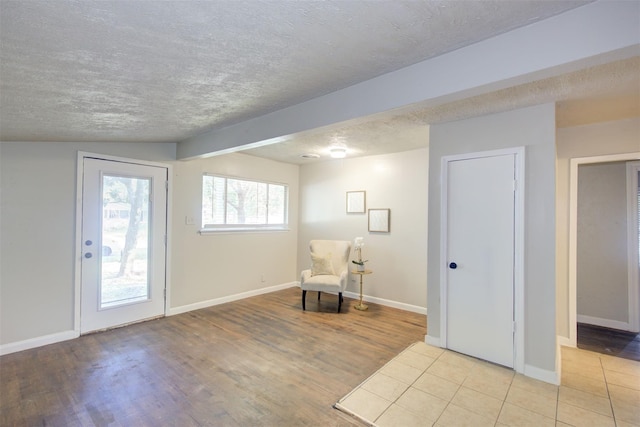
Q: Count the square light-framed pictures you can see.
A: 2